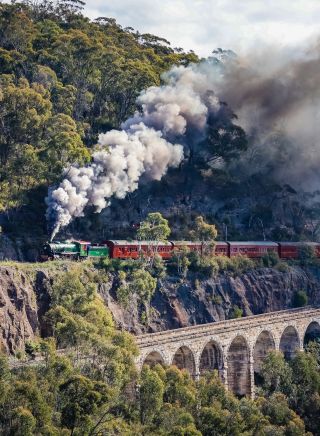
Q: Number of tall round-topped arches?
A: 7